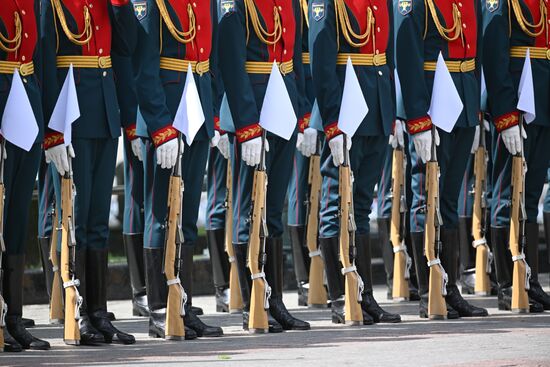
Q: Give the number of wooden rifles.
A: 12